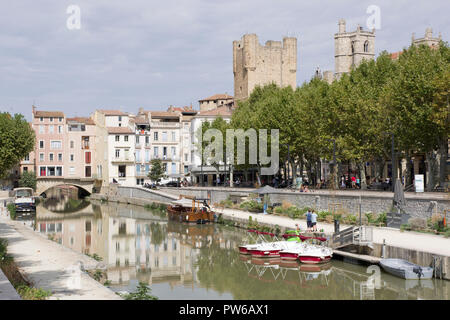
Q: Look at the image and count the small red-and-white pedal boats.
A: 4